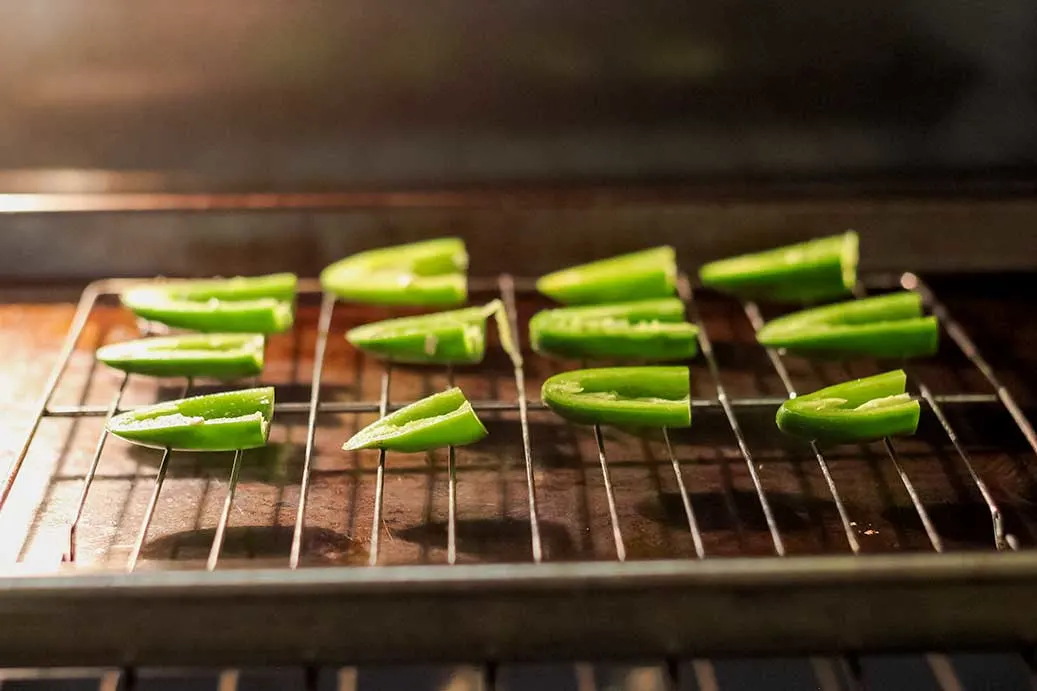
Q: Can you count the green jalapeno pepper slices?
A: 12